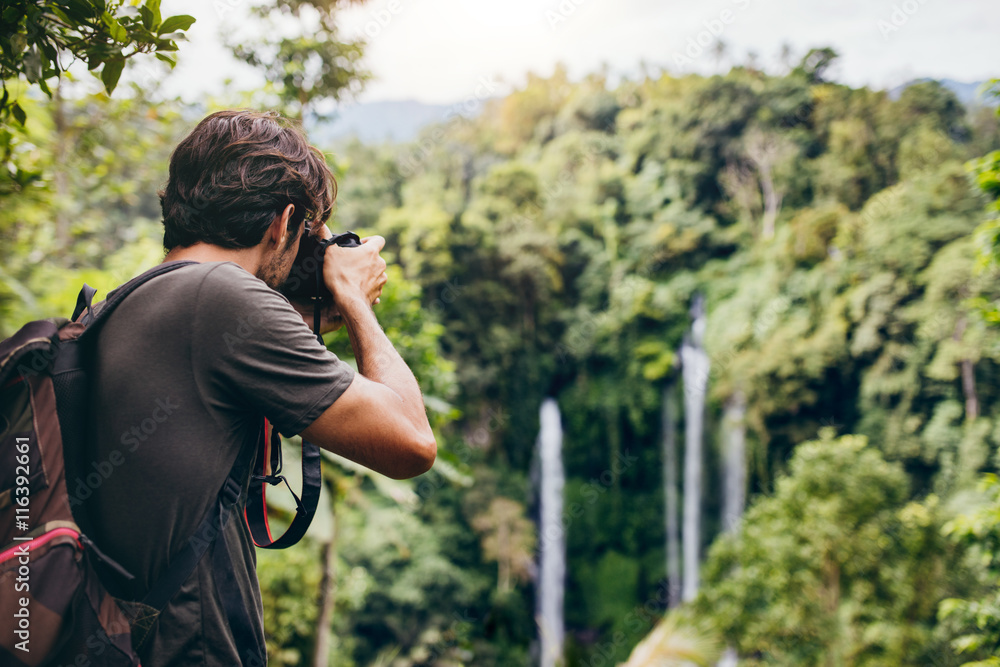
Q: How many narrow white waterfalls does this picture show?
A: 4